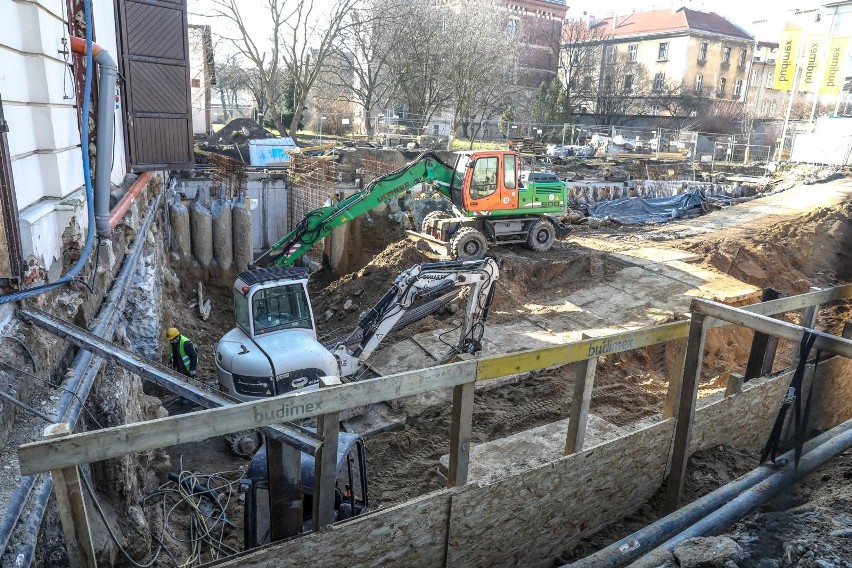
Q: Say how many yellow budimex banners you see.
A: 3